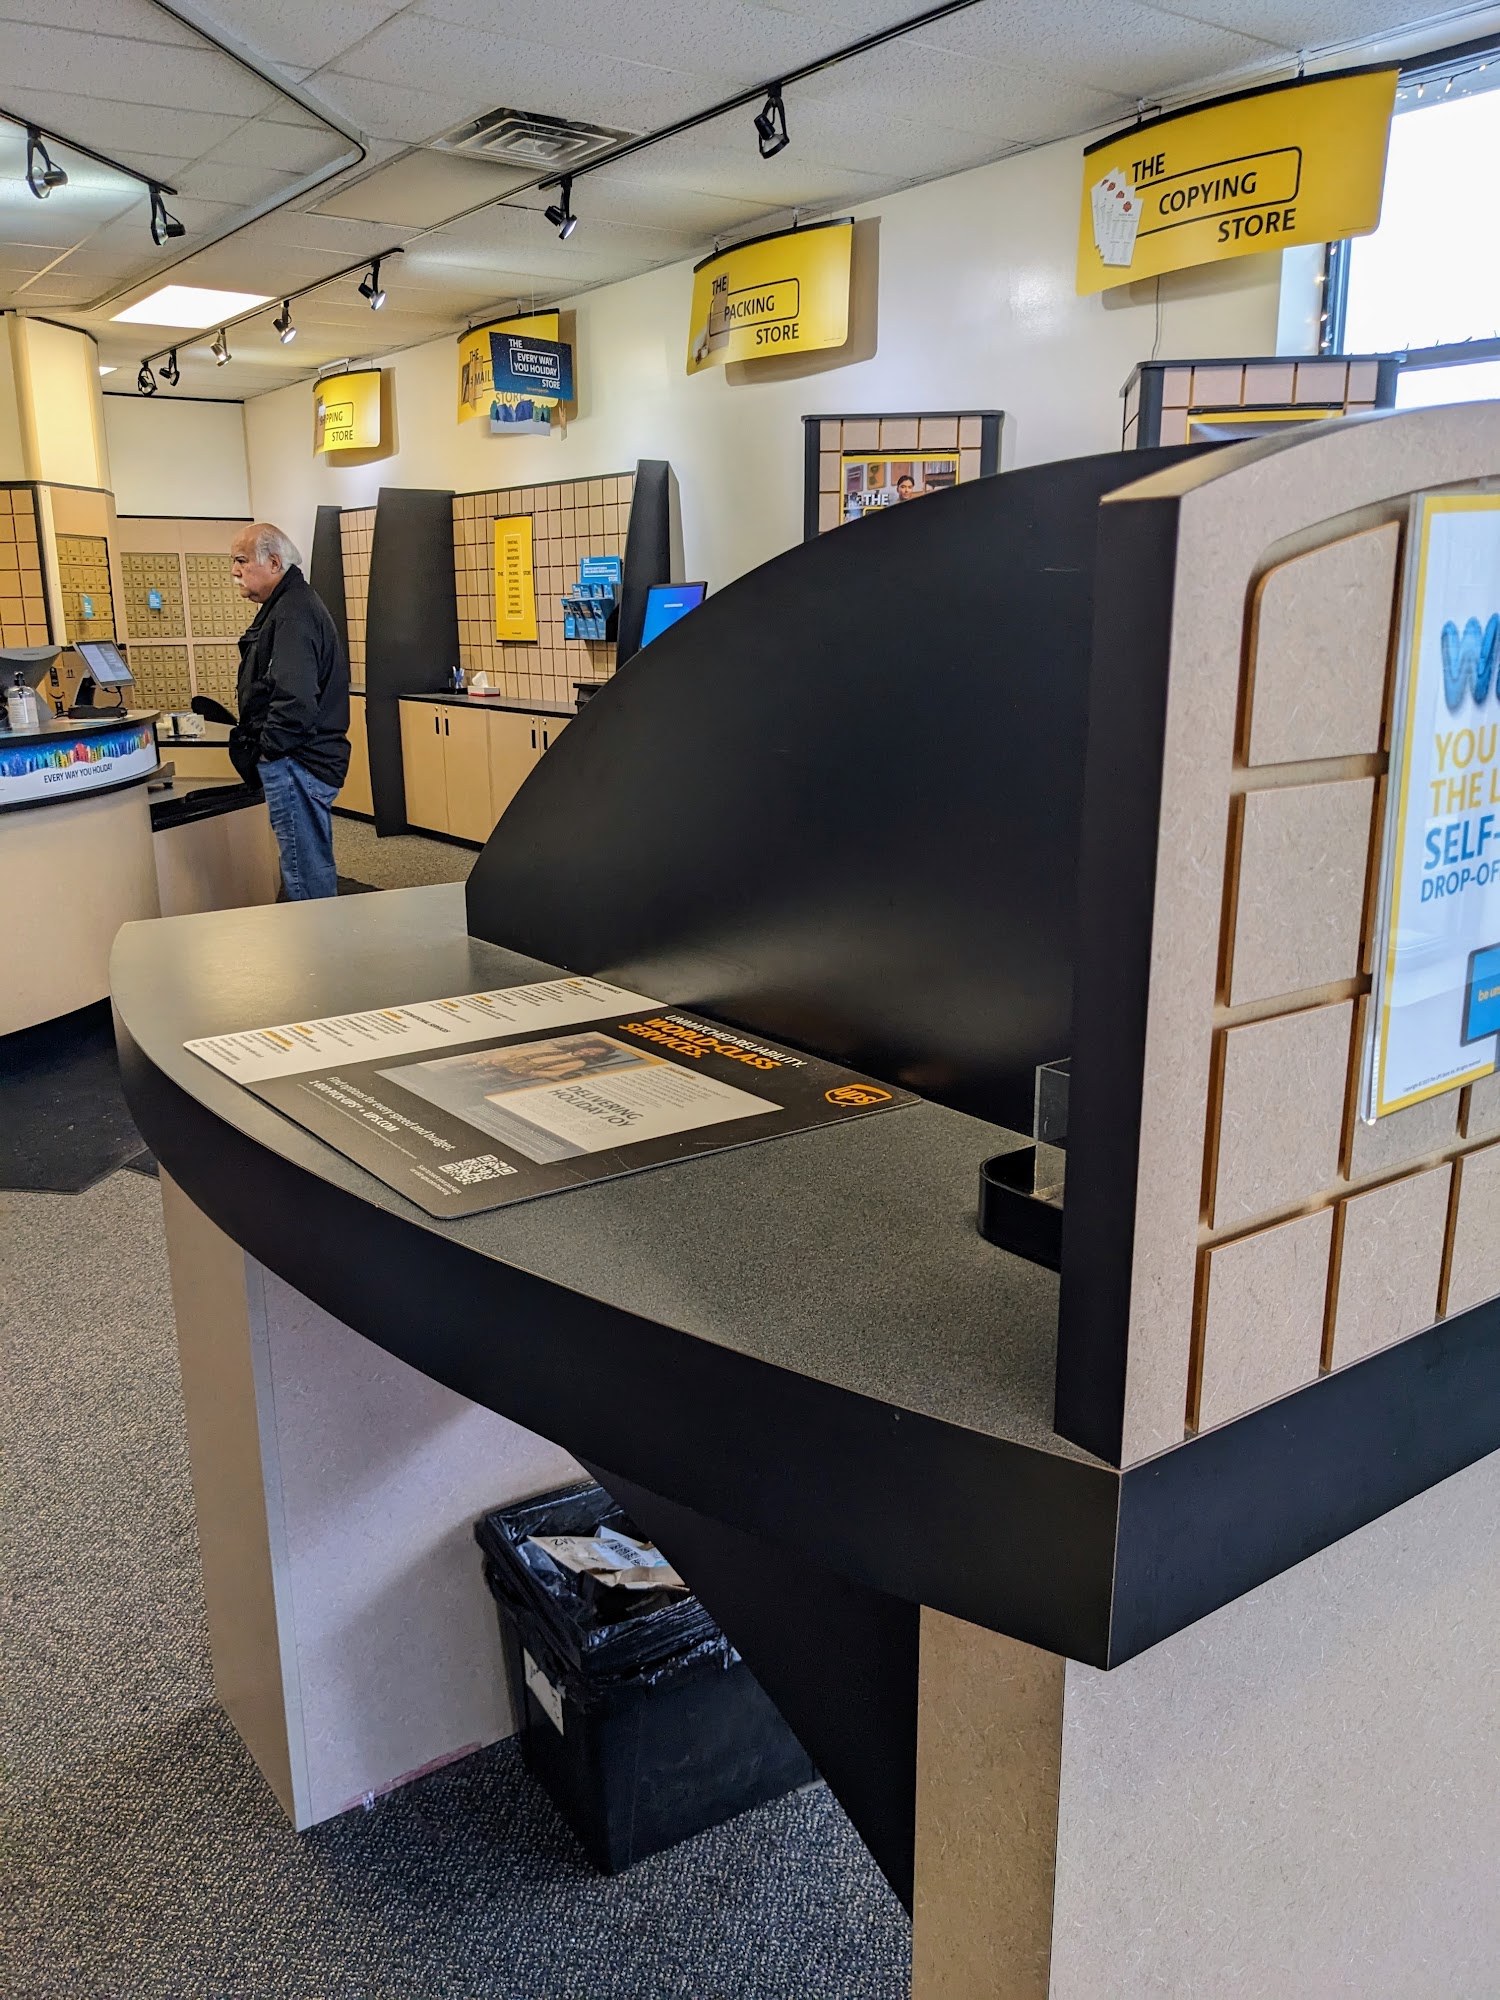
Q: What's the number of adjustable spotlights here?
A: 9